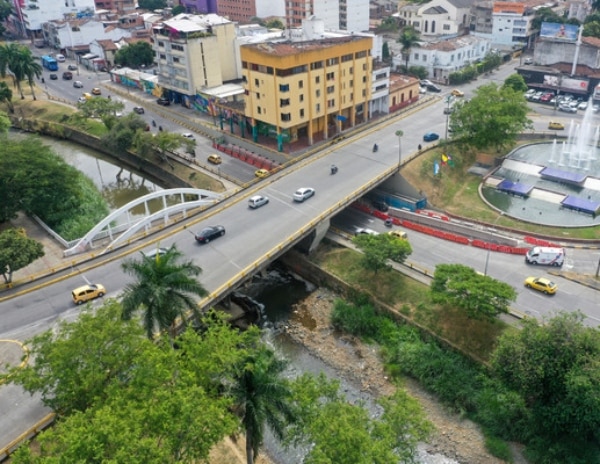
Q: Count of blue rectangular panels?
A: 3